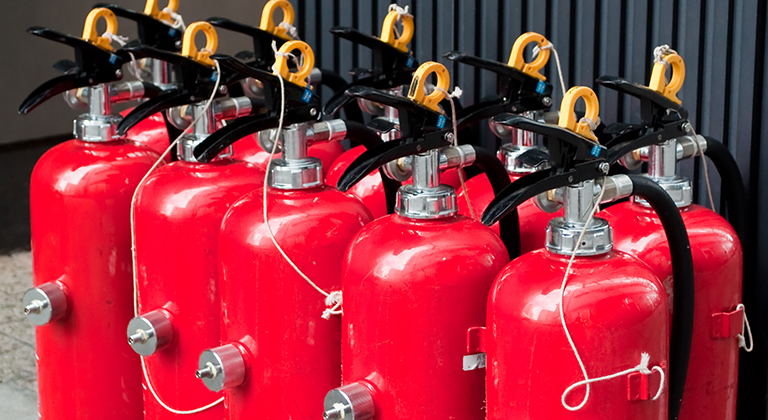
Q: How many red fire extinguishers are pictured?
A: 10